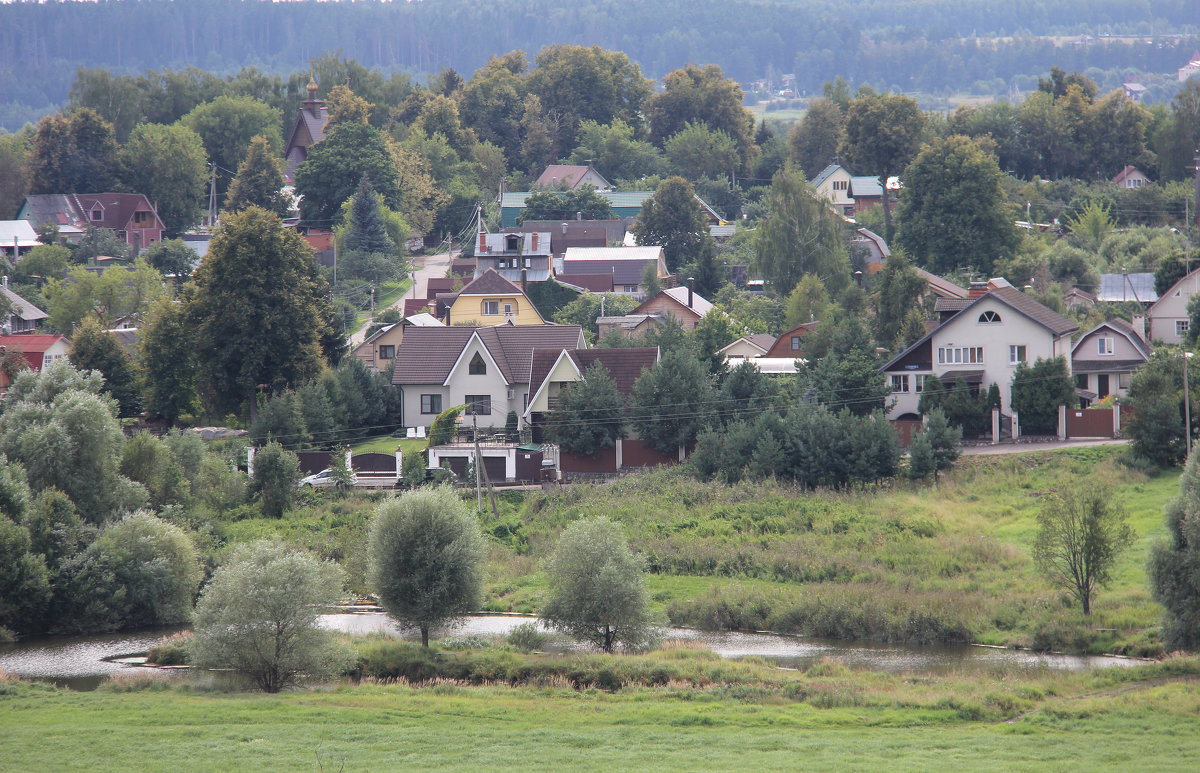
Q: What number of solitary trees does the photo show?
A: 4